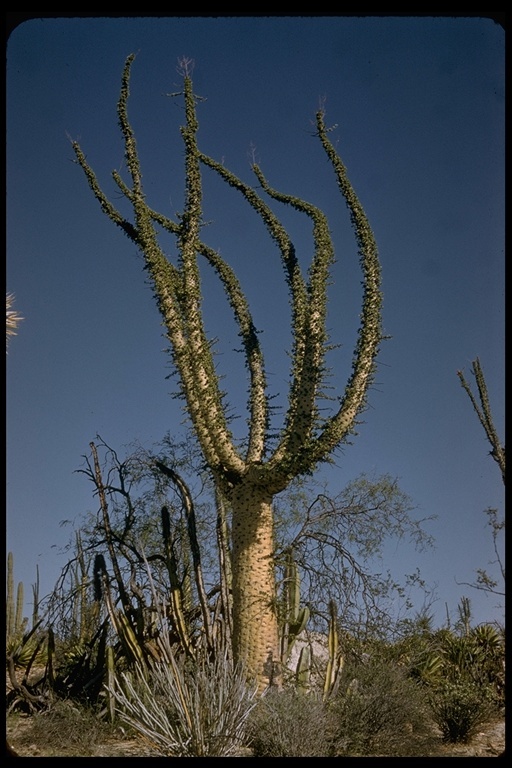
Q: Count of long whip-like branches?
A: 7